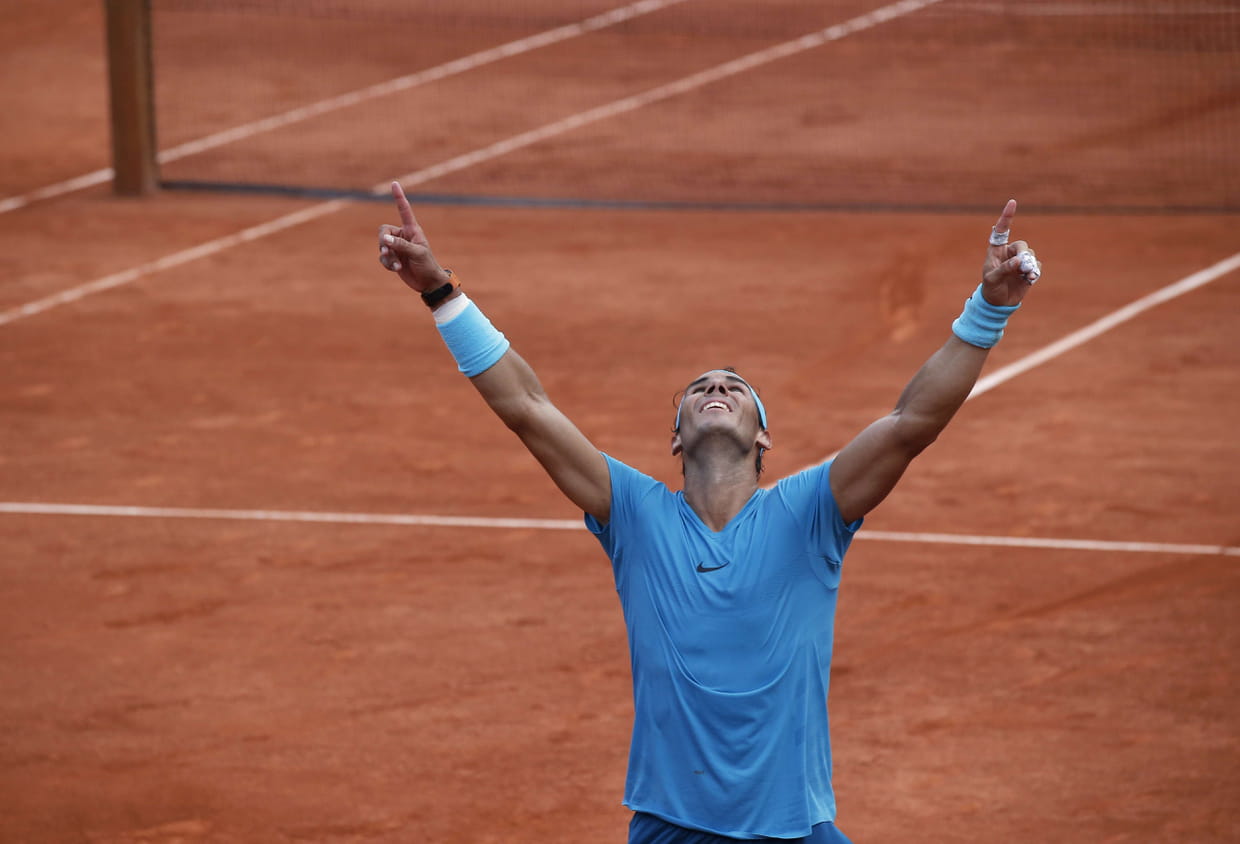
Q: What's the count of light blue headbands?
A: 1